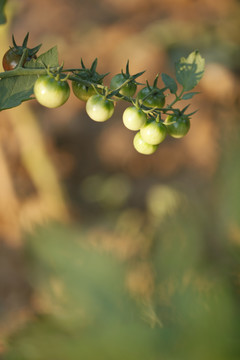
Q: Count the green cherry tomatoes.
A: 9